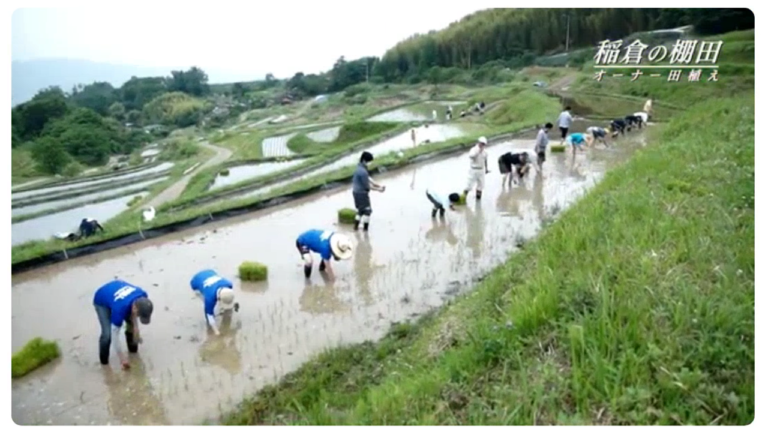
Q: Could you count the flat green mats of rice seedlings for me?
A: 5